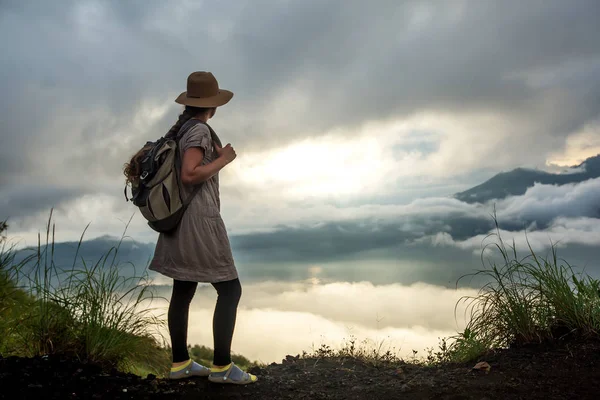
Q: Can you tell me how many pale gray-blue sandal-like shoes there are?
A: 2